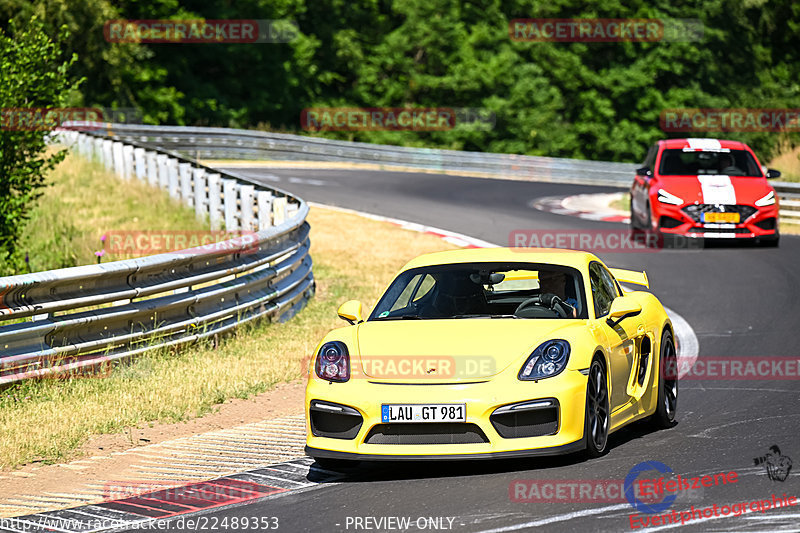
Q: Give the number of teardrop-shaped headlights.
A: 2